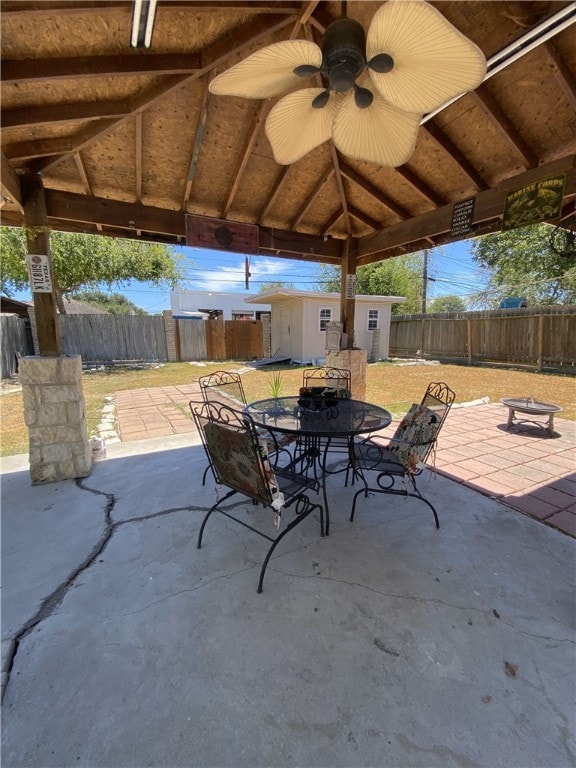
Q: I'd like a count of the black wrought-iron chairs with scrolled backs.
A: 4